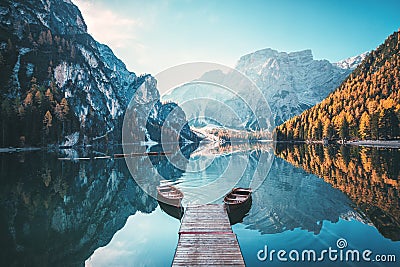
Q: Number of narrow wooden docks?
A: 1